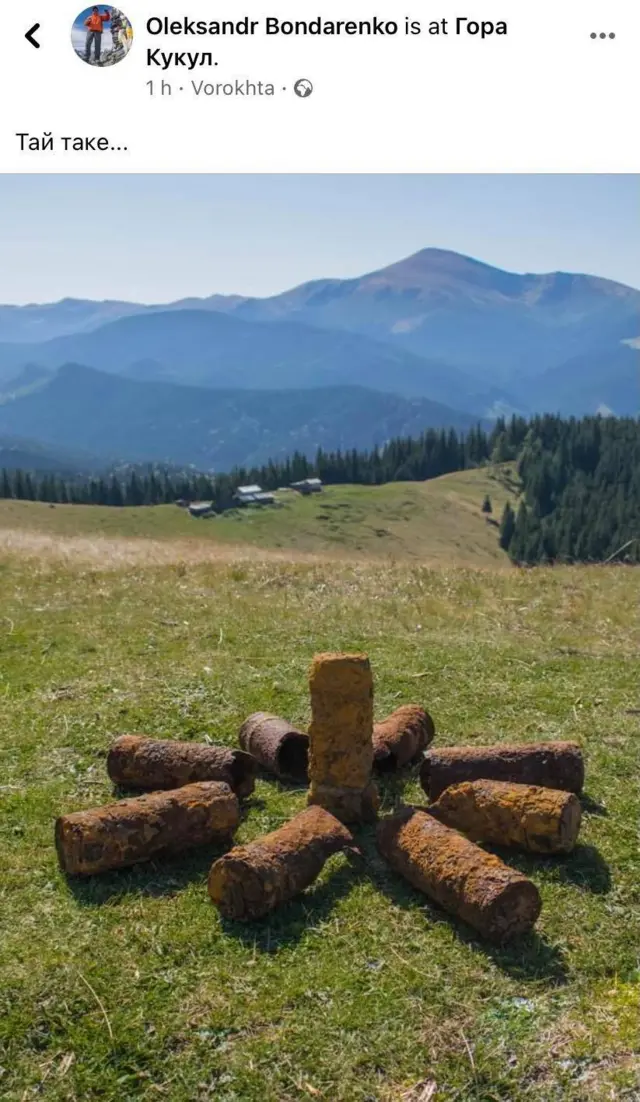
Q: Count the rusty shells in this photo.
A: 9